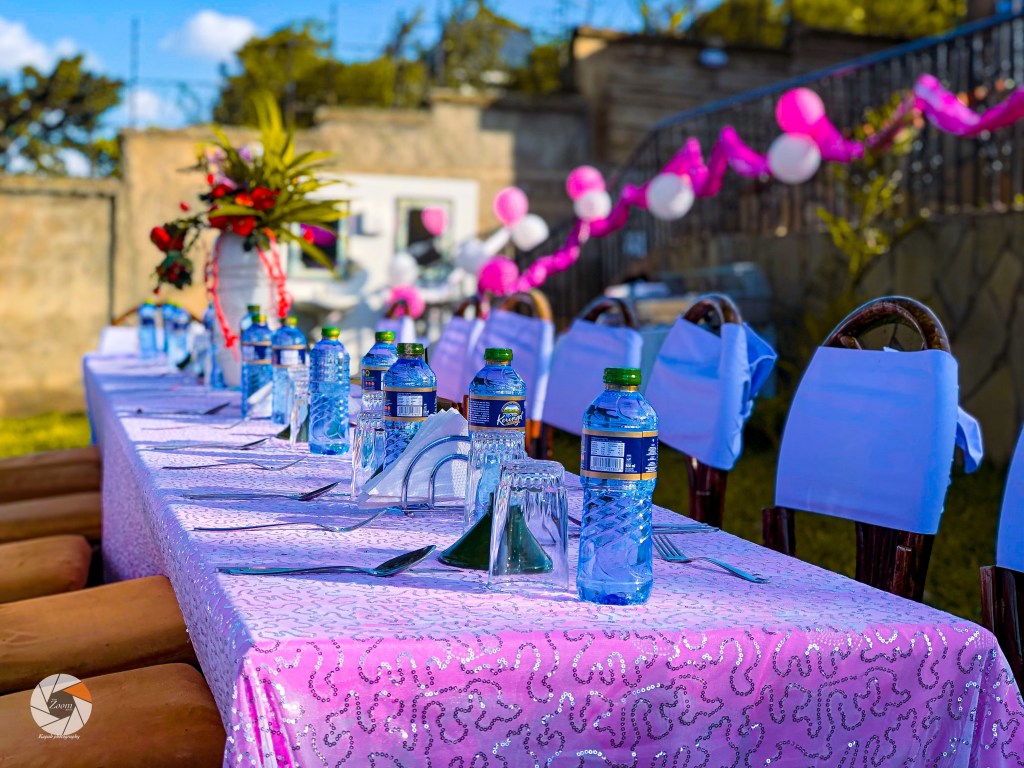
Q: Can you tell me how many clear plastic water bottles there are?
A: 12